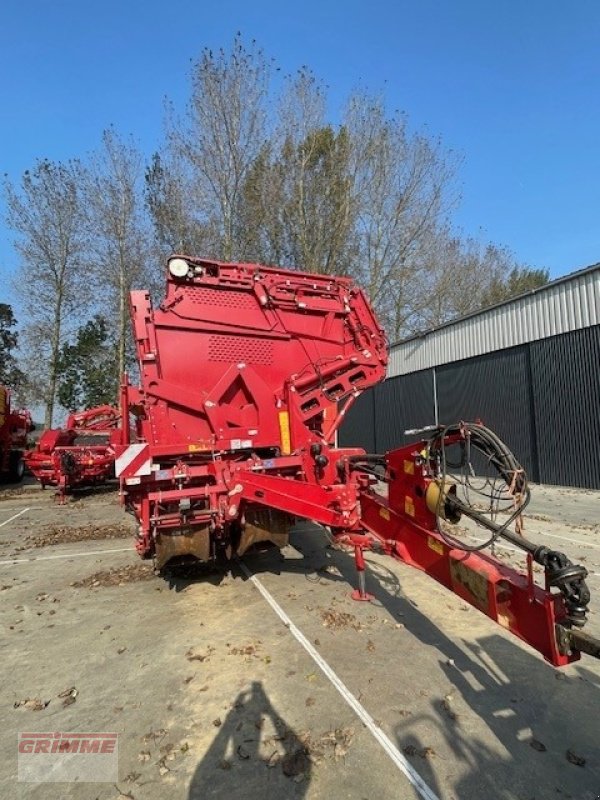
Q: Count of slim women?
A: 0